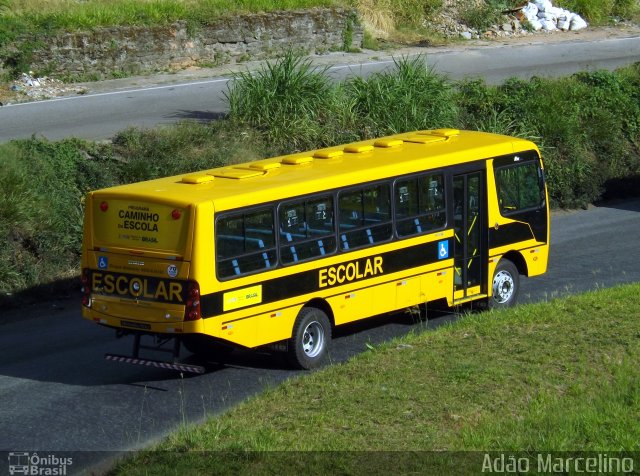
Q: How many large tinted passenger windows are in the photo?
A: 4